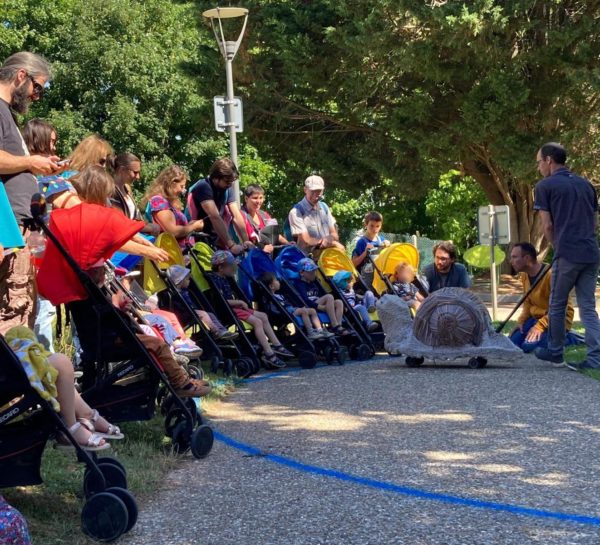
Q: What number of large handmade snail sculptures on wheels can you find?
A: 1